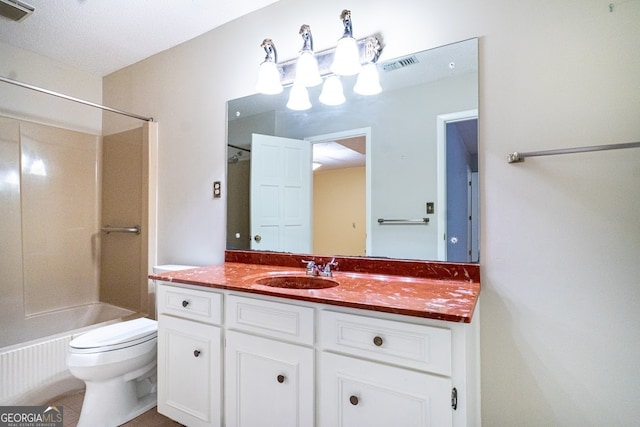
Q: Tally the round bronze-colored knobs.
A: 5